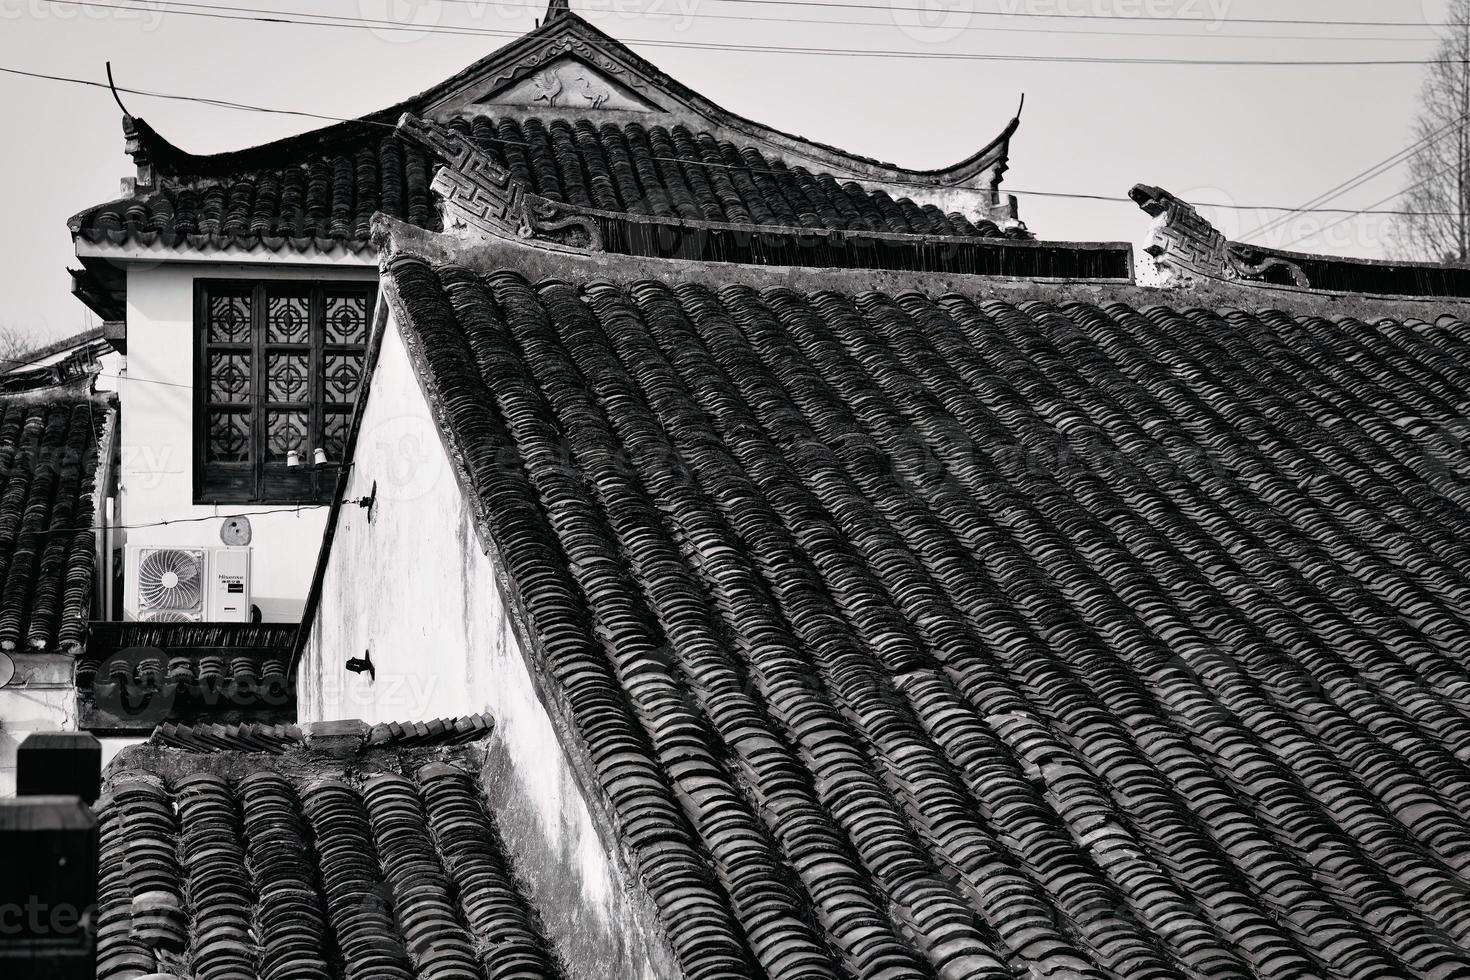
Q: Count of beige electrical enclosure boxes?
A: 0